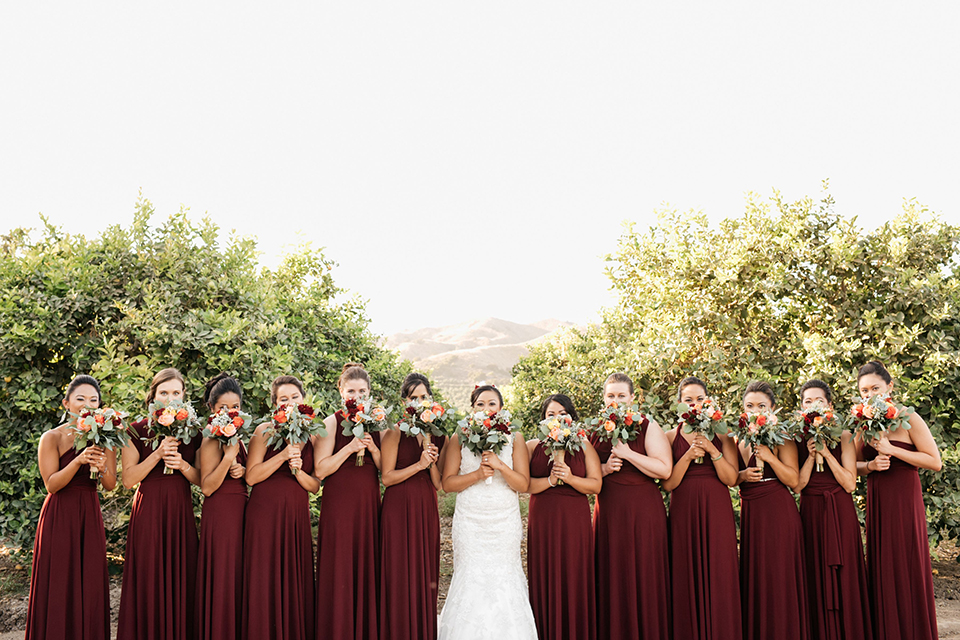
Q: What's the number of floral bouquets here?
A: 13